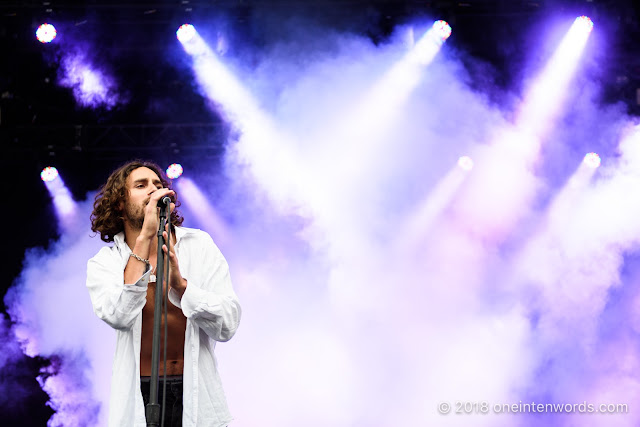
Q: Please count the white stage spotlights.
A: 8